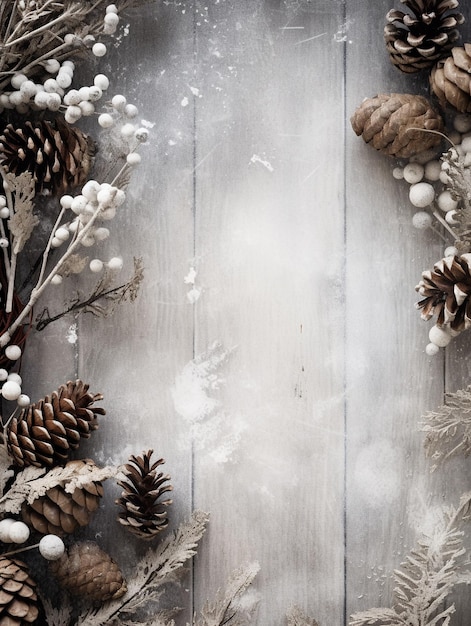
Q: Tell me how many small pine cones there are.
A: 10